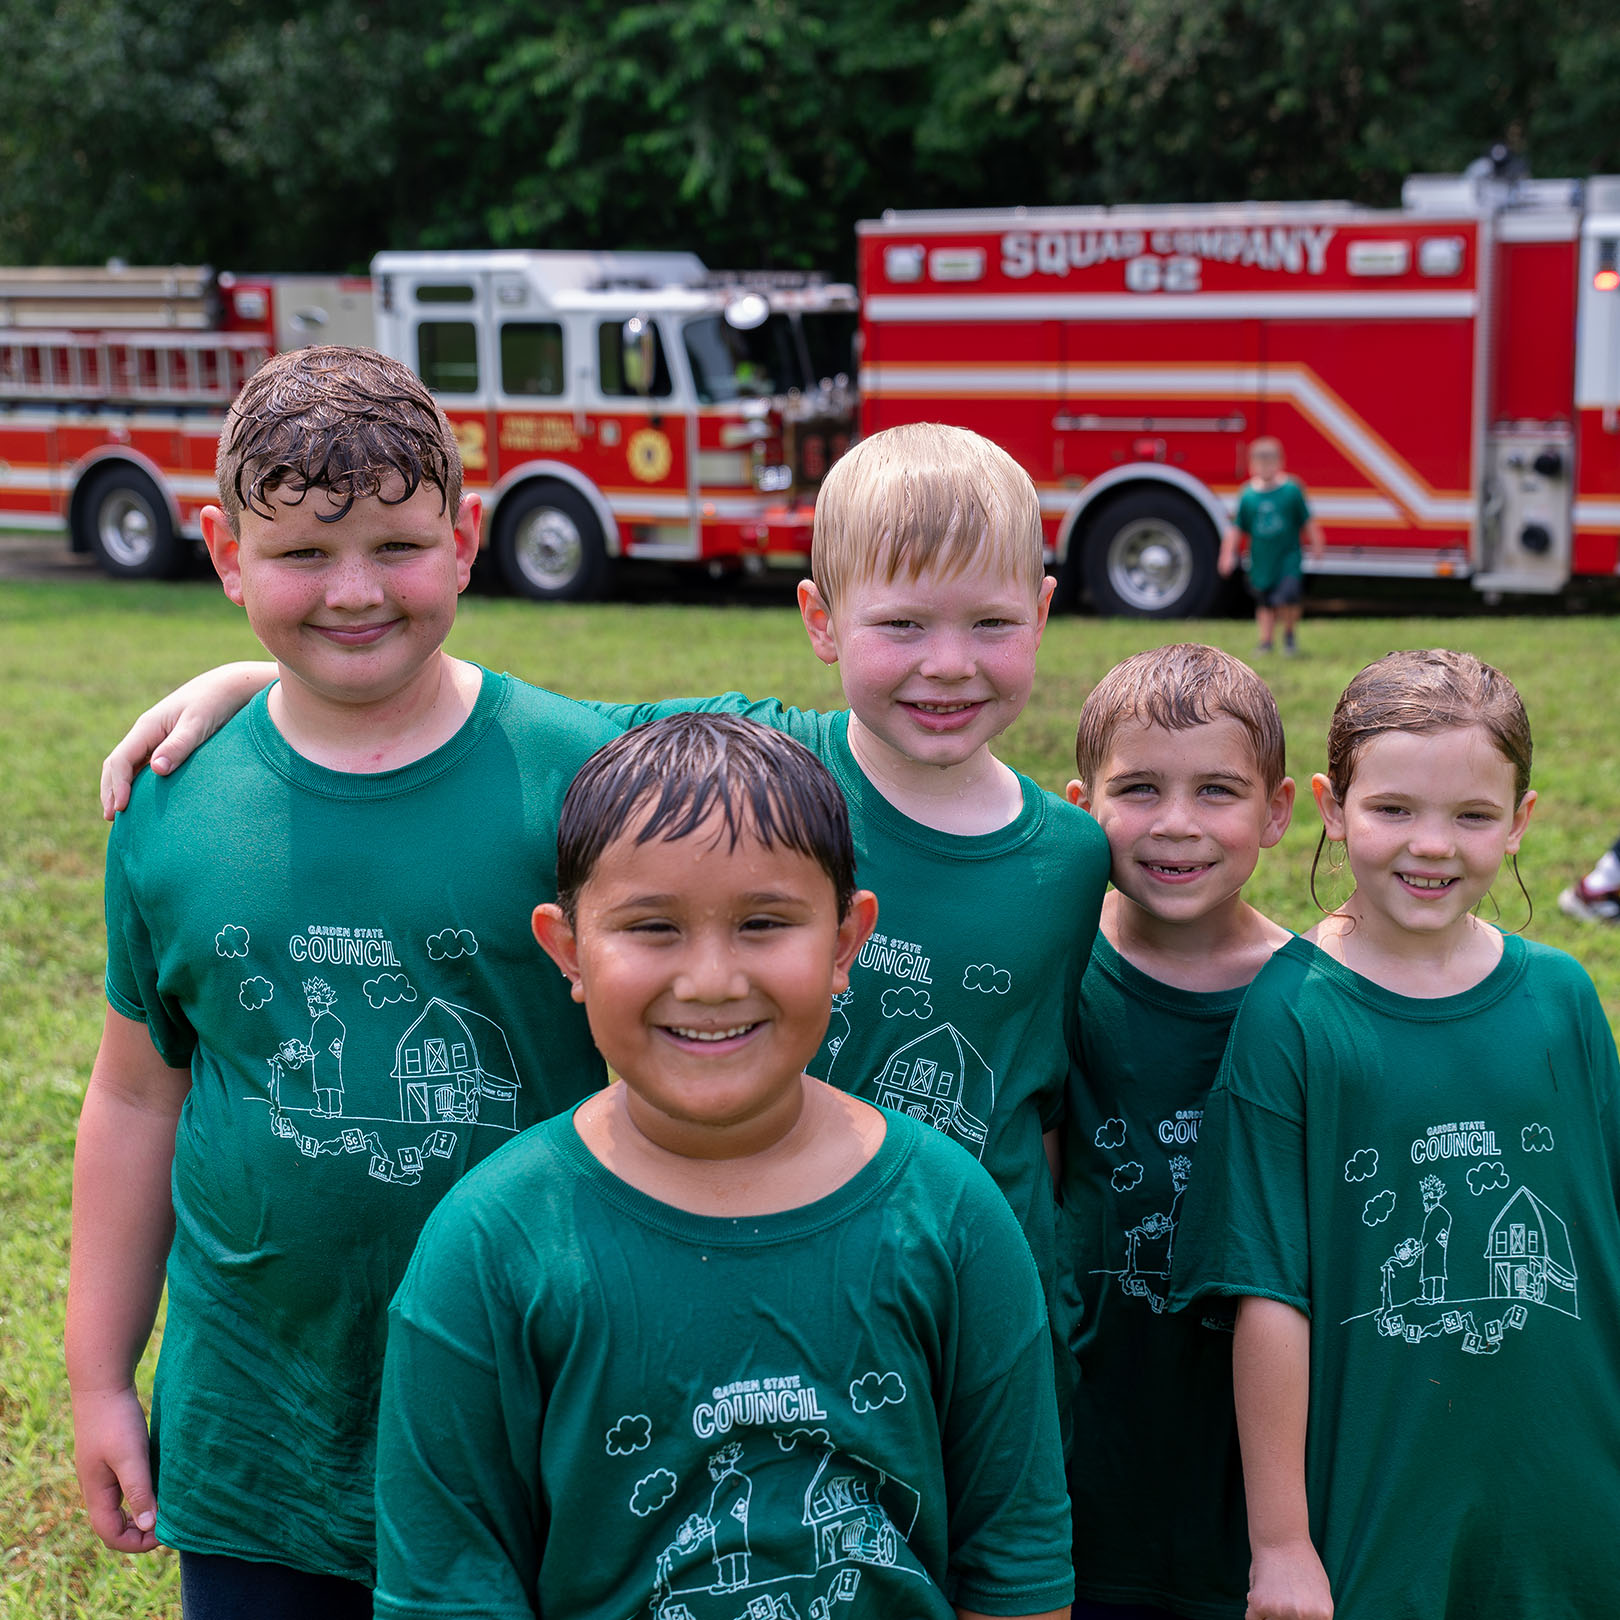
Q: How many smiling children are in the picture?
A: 5